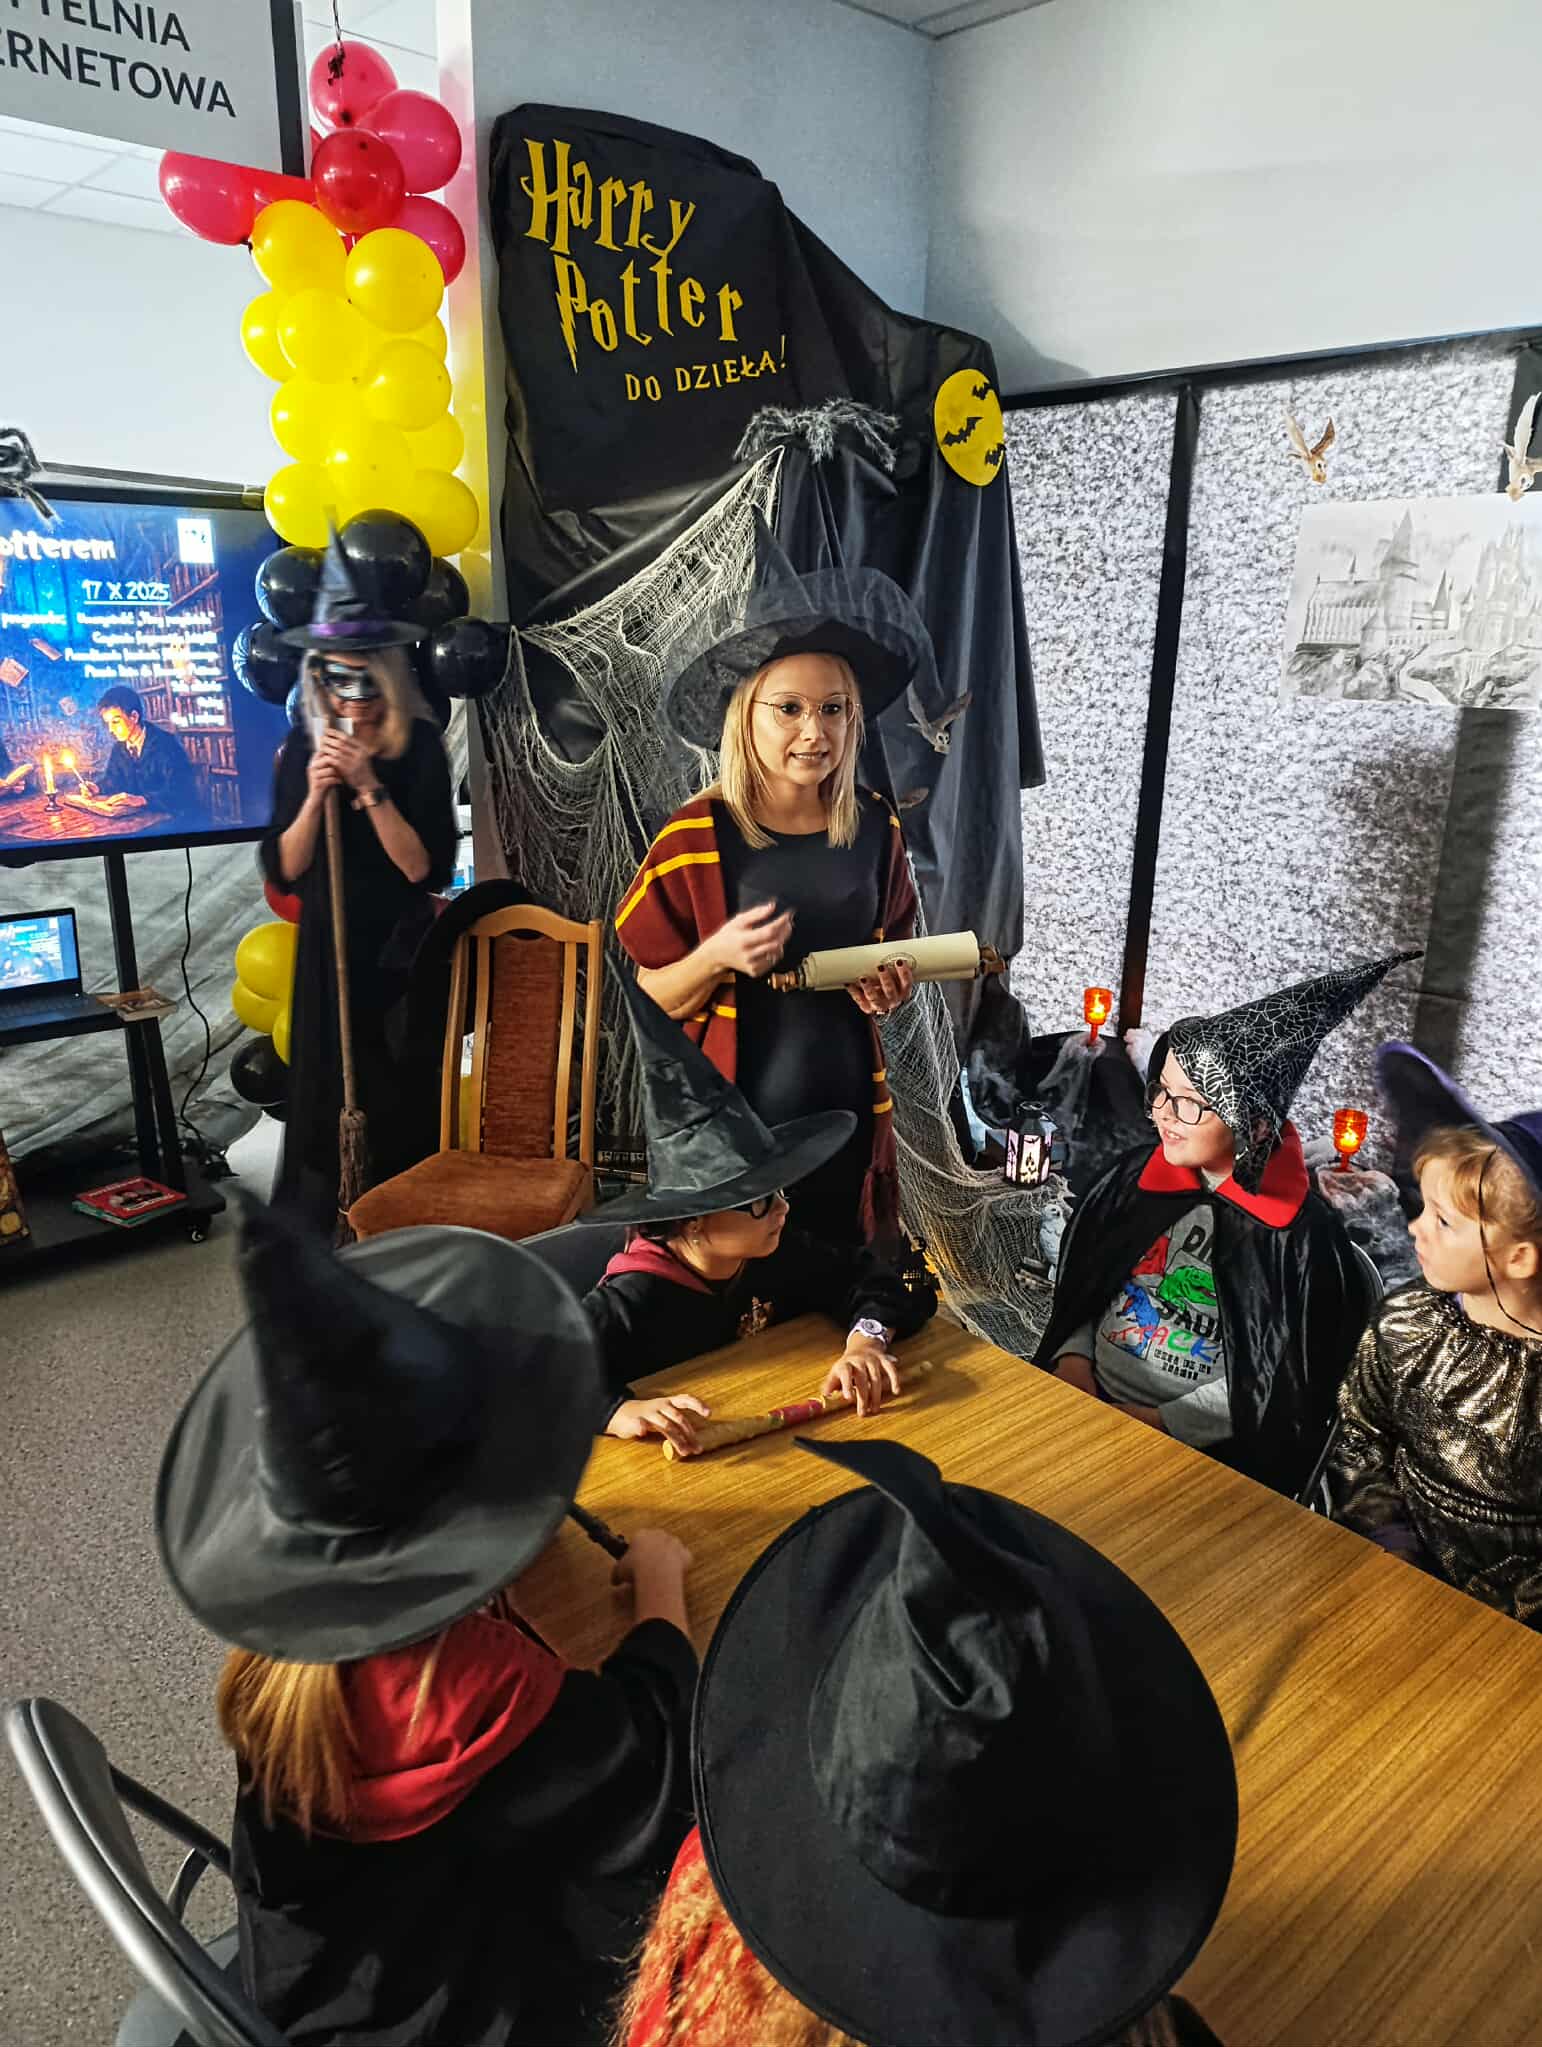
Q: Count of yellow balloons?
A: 14